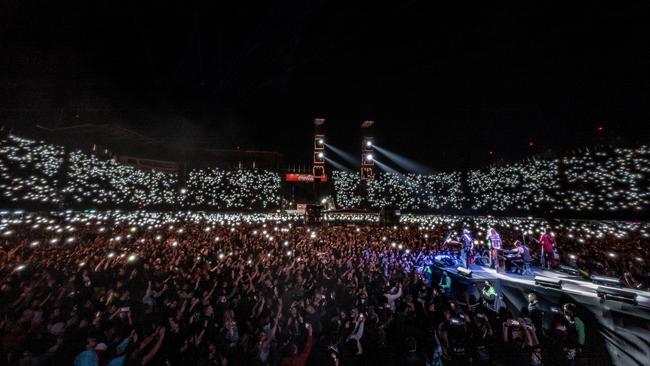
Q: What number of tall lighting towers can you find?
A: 2